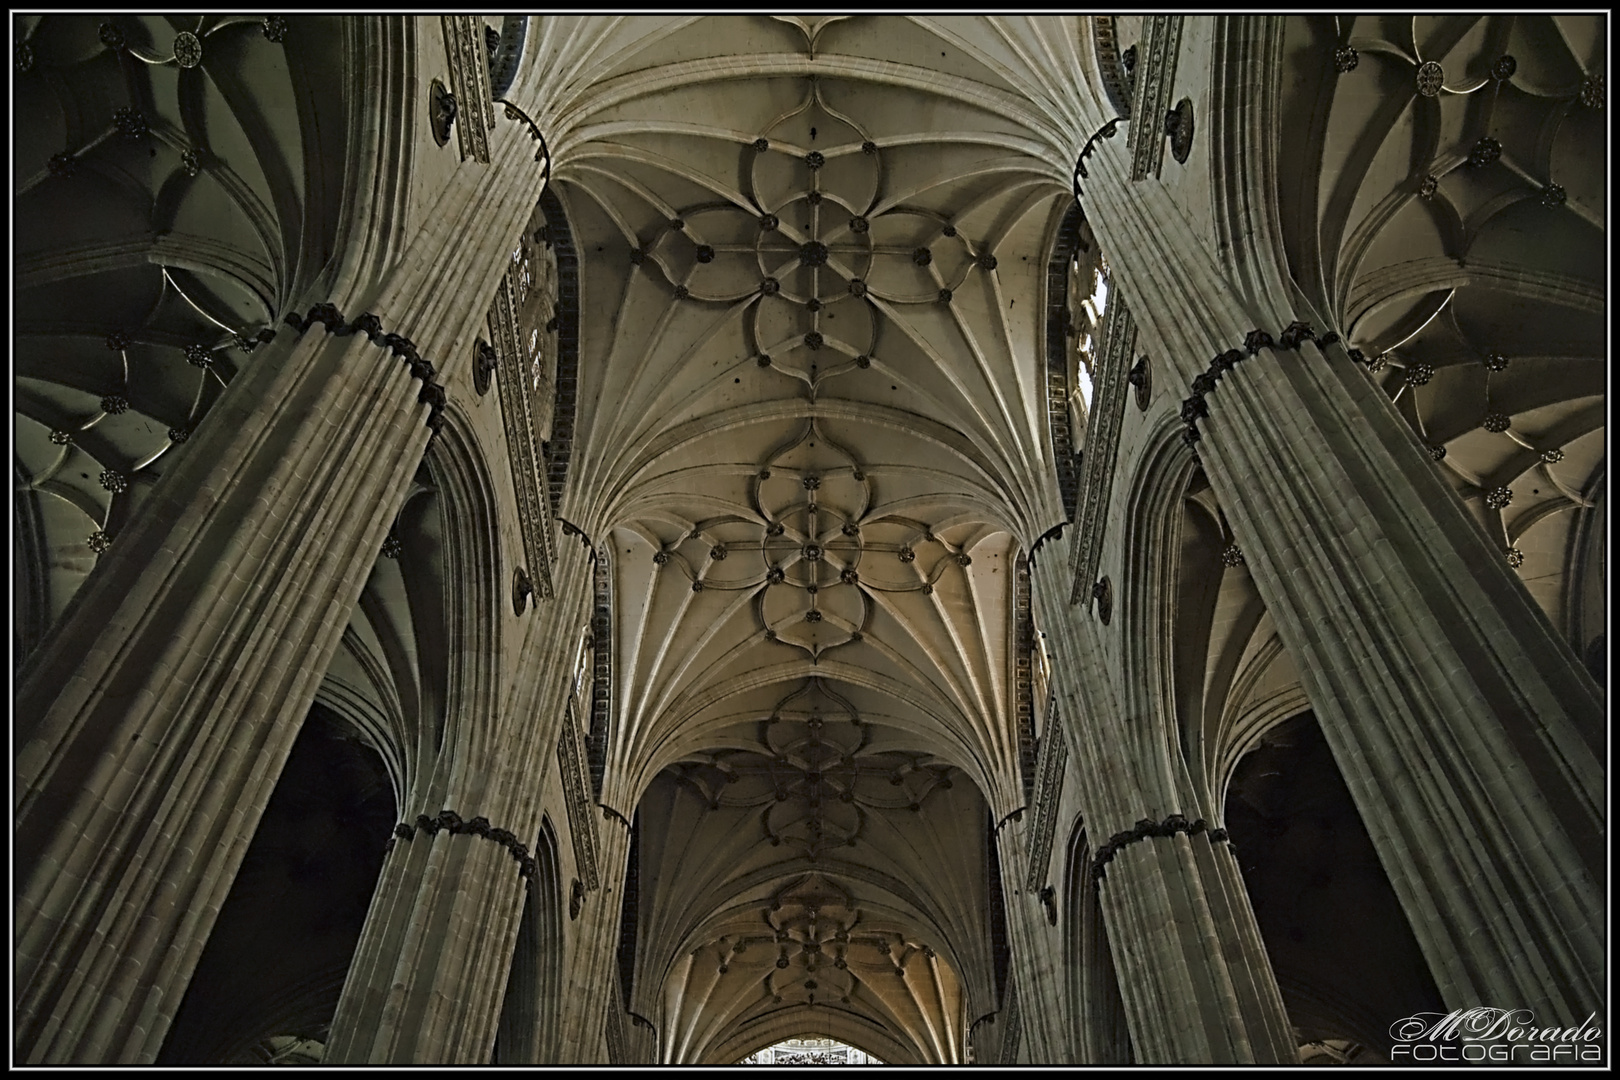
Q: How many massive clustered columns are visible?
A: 4